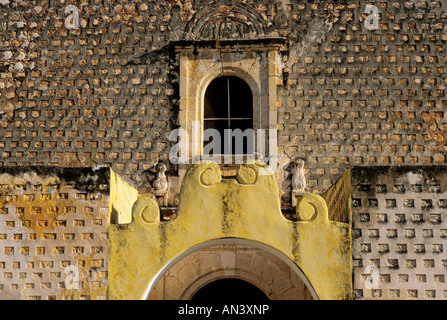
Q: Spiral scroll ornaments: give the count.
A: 4